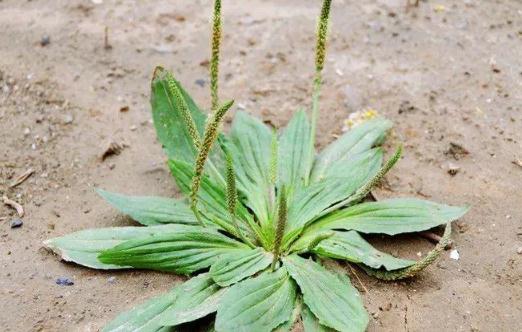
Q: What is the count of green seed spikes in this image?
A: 9